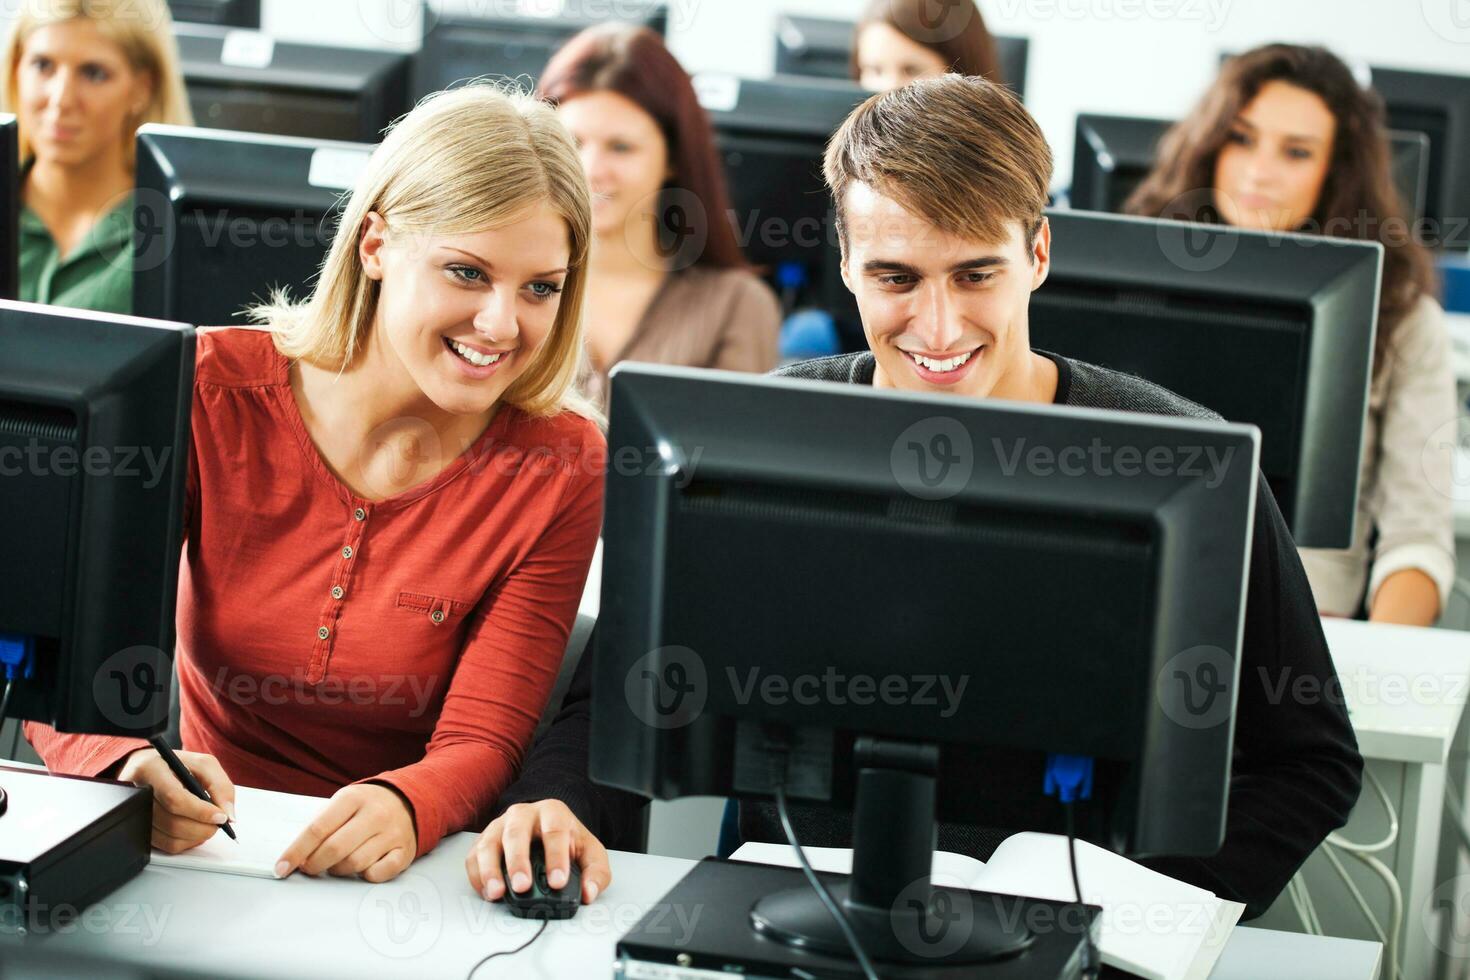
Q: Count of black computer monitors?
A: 12